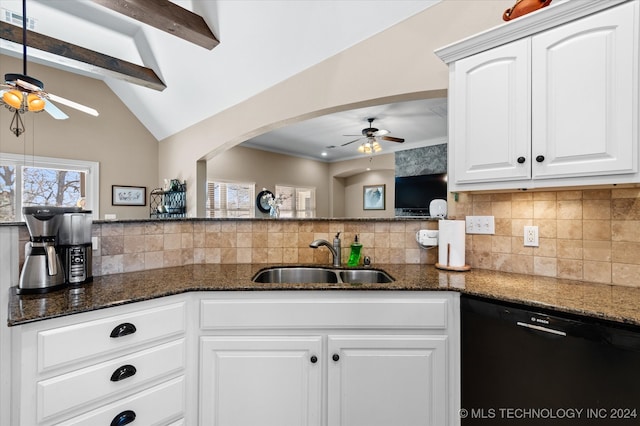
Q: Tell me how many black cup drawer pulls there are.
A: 3